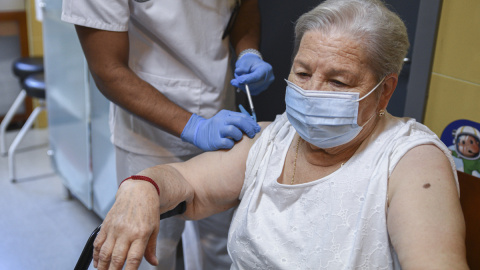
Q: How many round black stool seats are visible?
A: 2